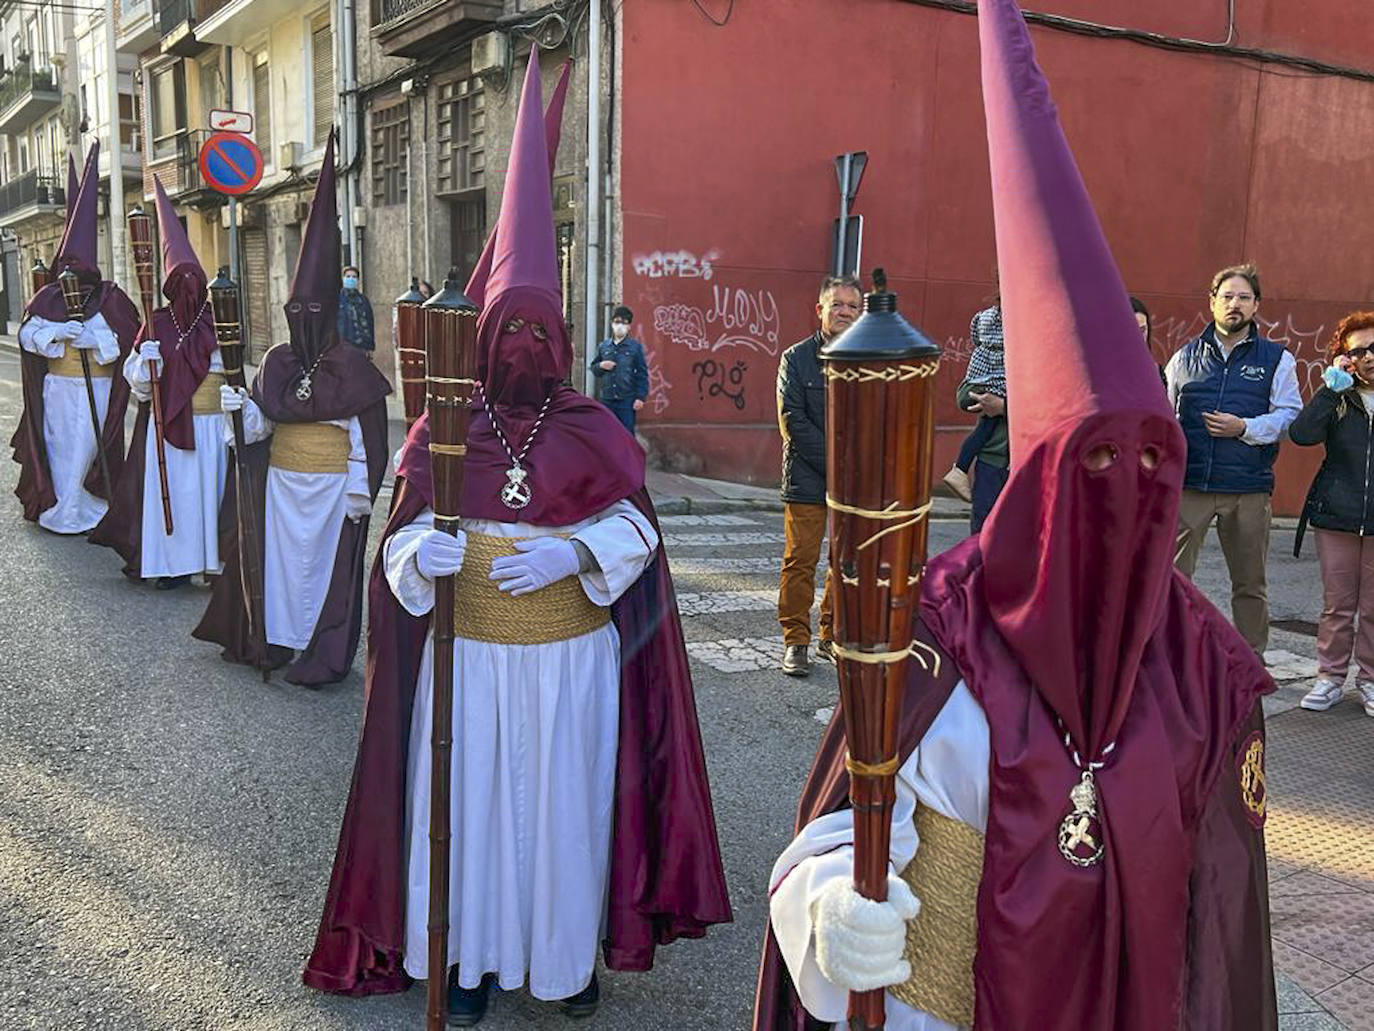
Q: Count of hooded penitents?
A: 7